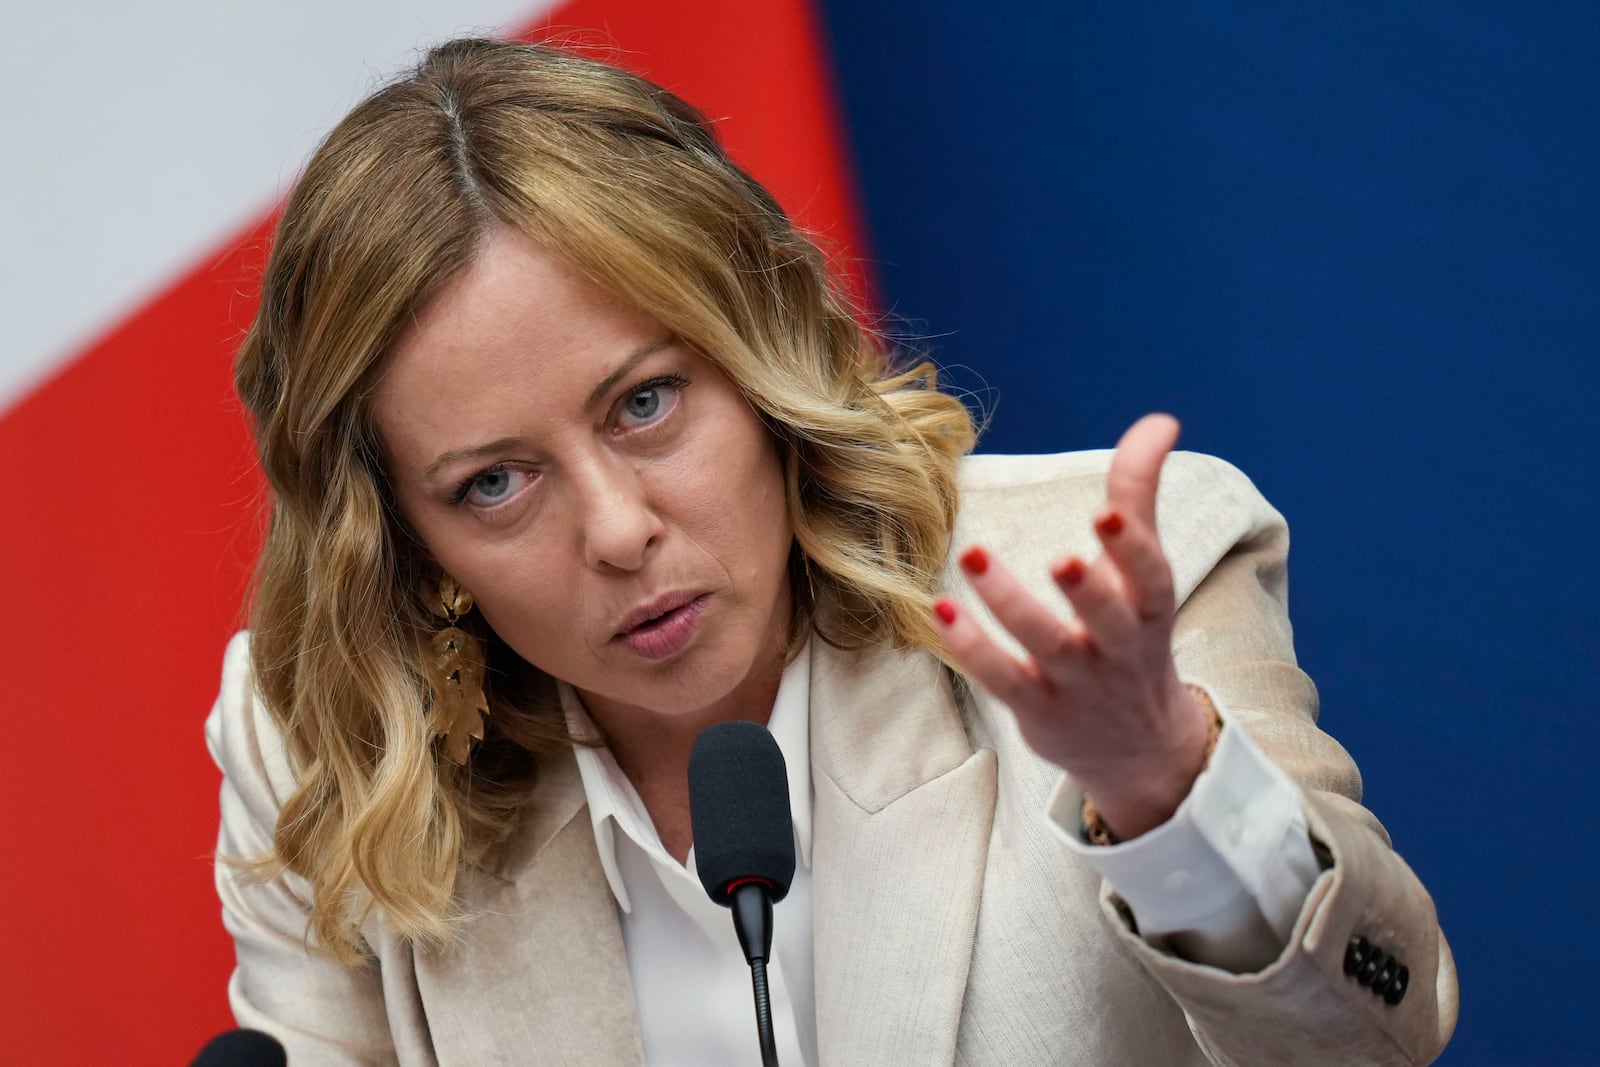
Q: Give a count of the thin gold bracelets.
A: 1